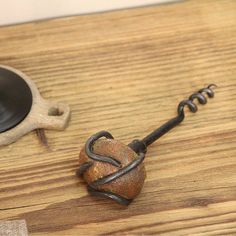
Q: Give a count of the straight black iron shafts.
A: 1